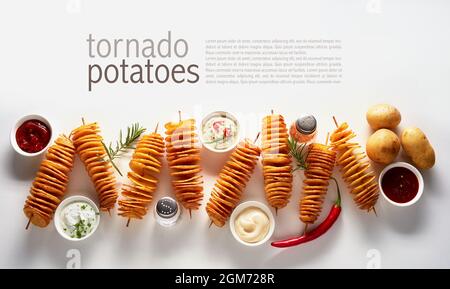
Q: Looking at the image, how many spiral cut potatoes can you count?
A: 8